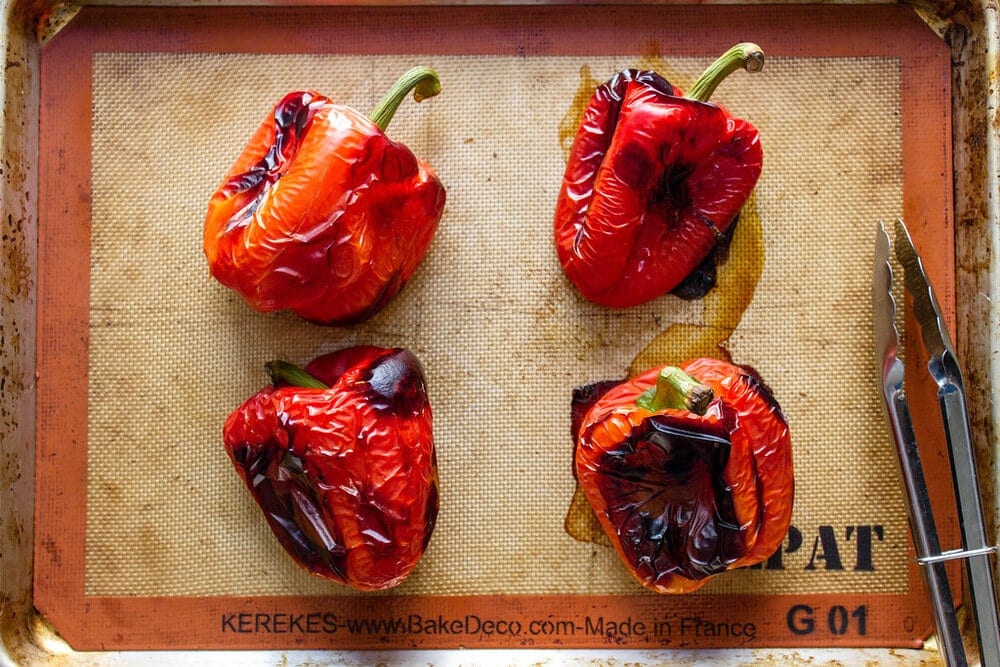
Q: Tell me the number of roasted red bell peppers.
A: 4